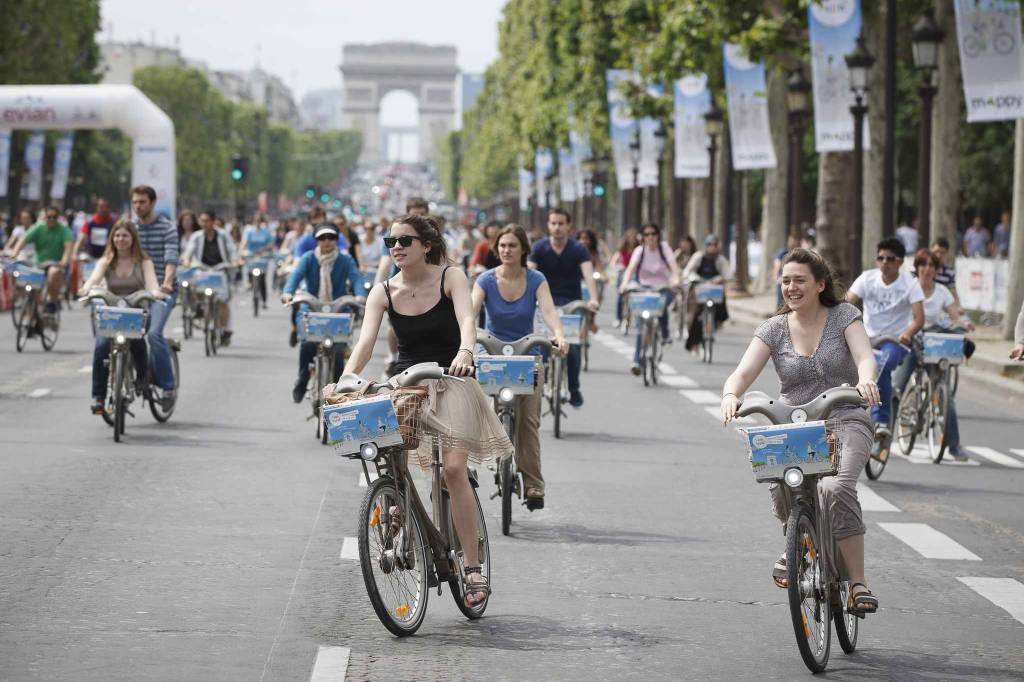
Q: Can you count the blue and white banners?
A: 13